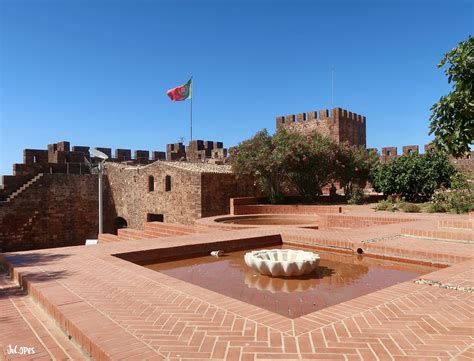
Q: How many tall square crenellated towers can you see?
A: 1